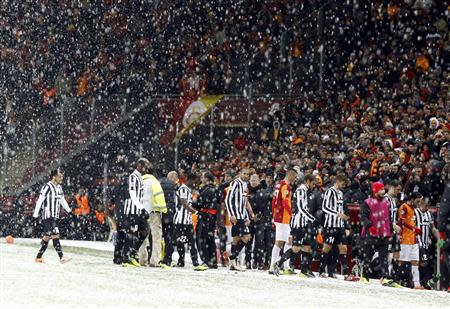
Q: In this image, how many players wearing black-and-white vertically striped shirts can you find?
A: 8